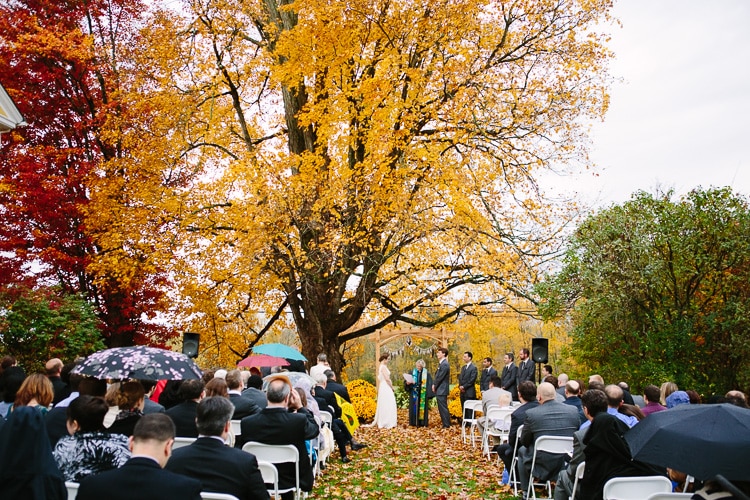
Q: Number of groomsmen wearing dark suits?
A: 4